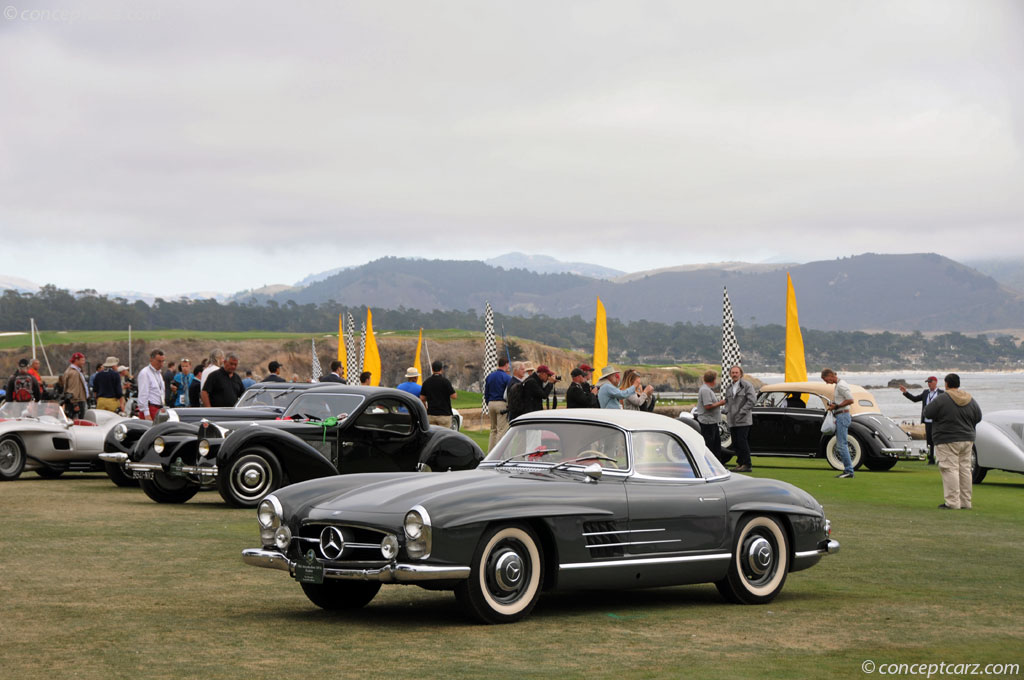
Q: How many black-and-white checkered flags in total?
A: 5